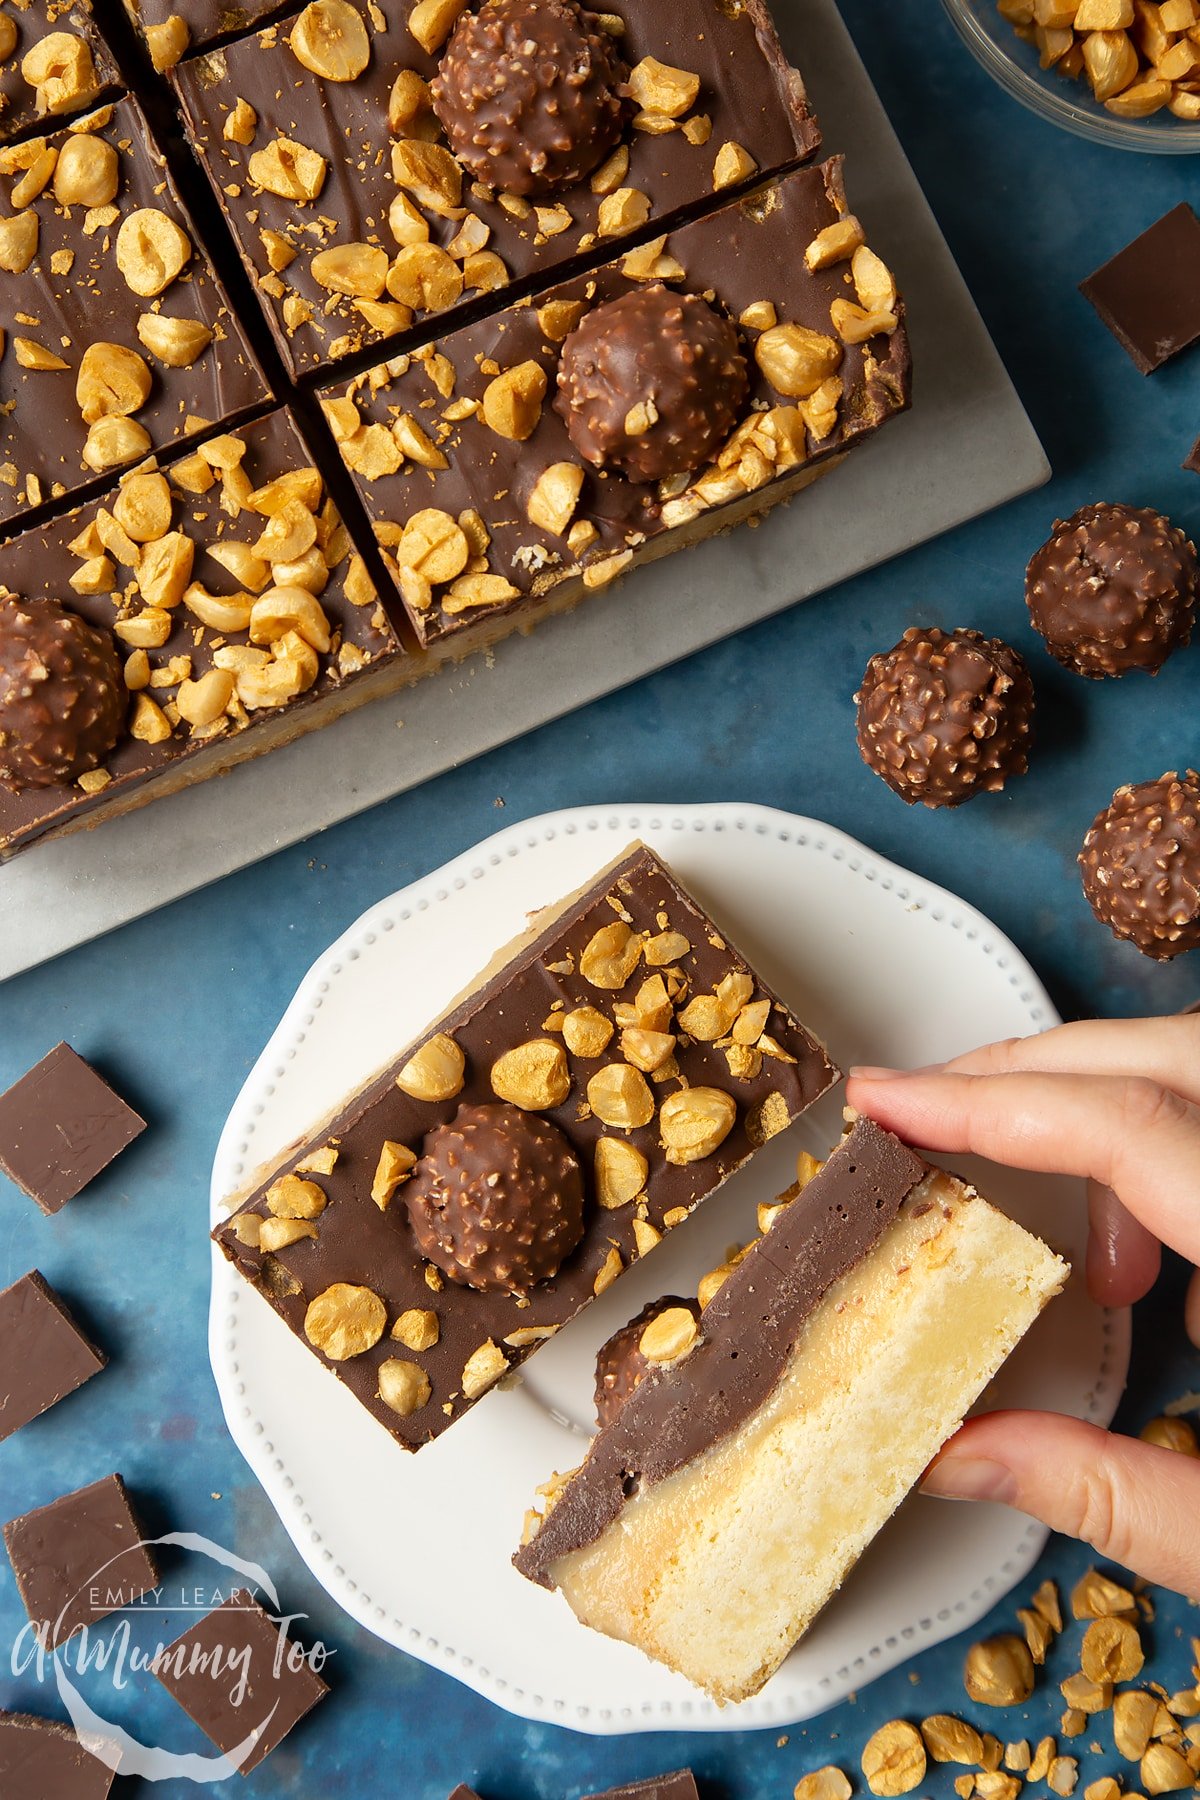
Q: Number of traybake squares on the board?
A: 6